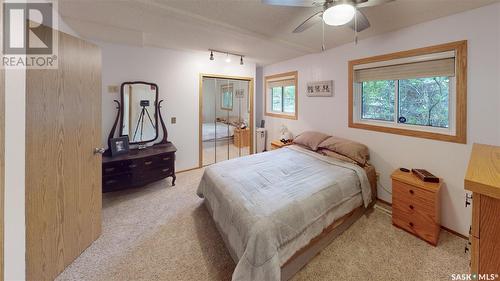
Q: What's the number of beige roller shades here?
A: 2